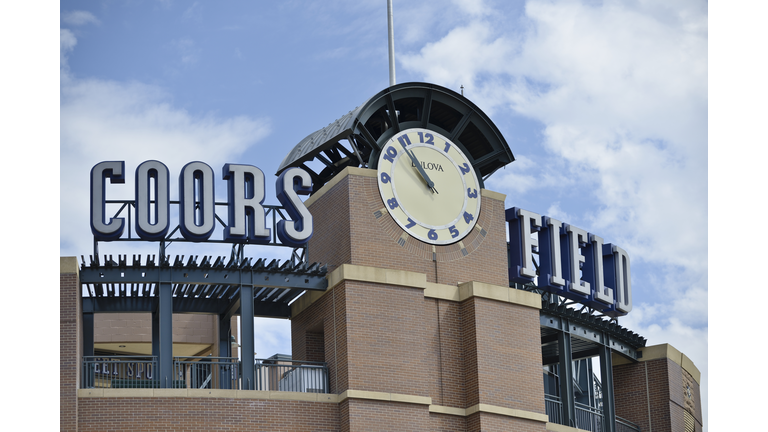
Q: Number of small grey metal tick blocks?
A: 5